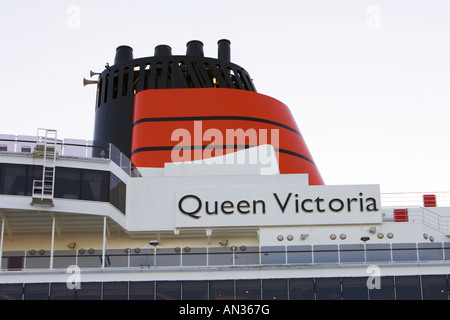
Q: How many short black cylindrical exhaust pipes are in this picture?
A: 4